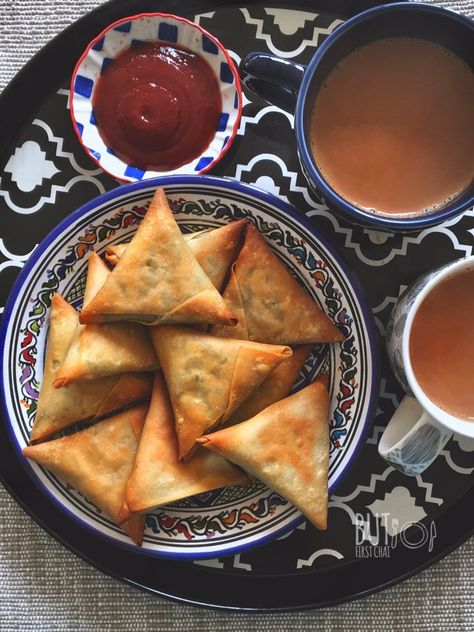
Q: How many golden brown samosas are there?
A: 10